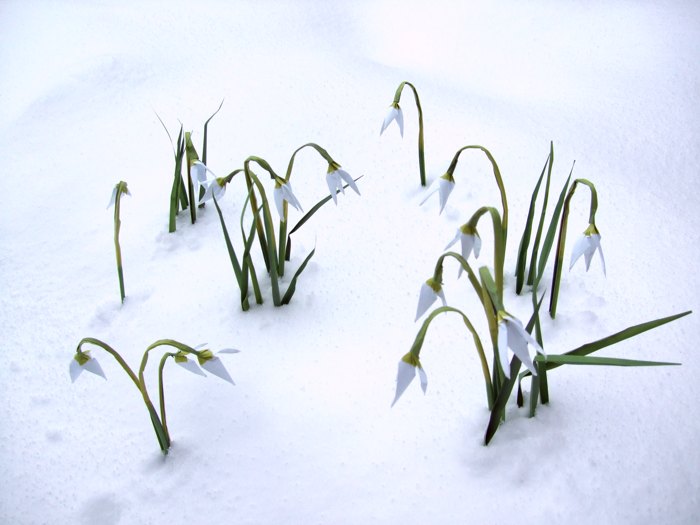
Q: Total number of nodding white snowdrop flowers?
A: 15